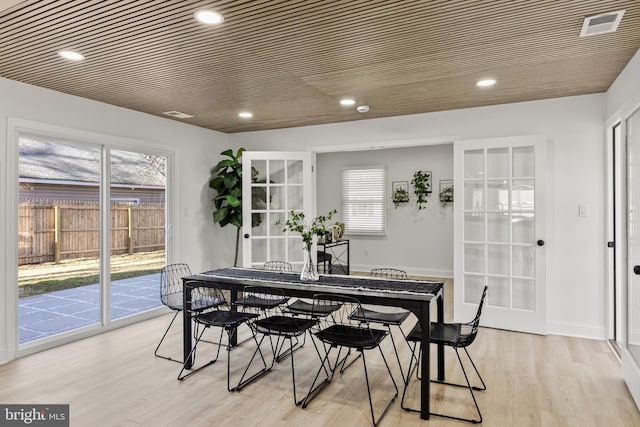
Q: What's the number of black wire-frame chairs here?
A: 8